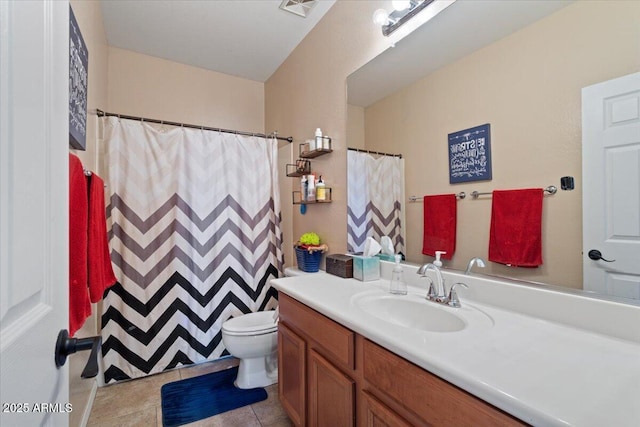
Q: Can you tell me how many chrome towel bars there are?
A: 2